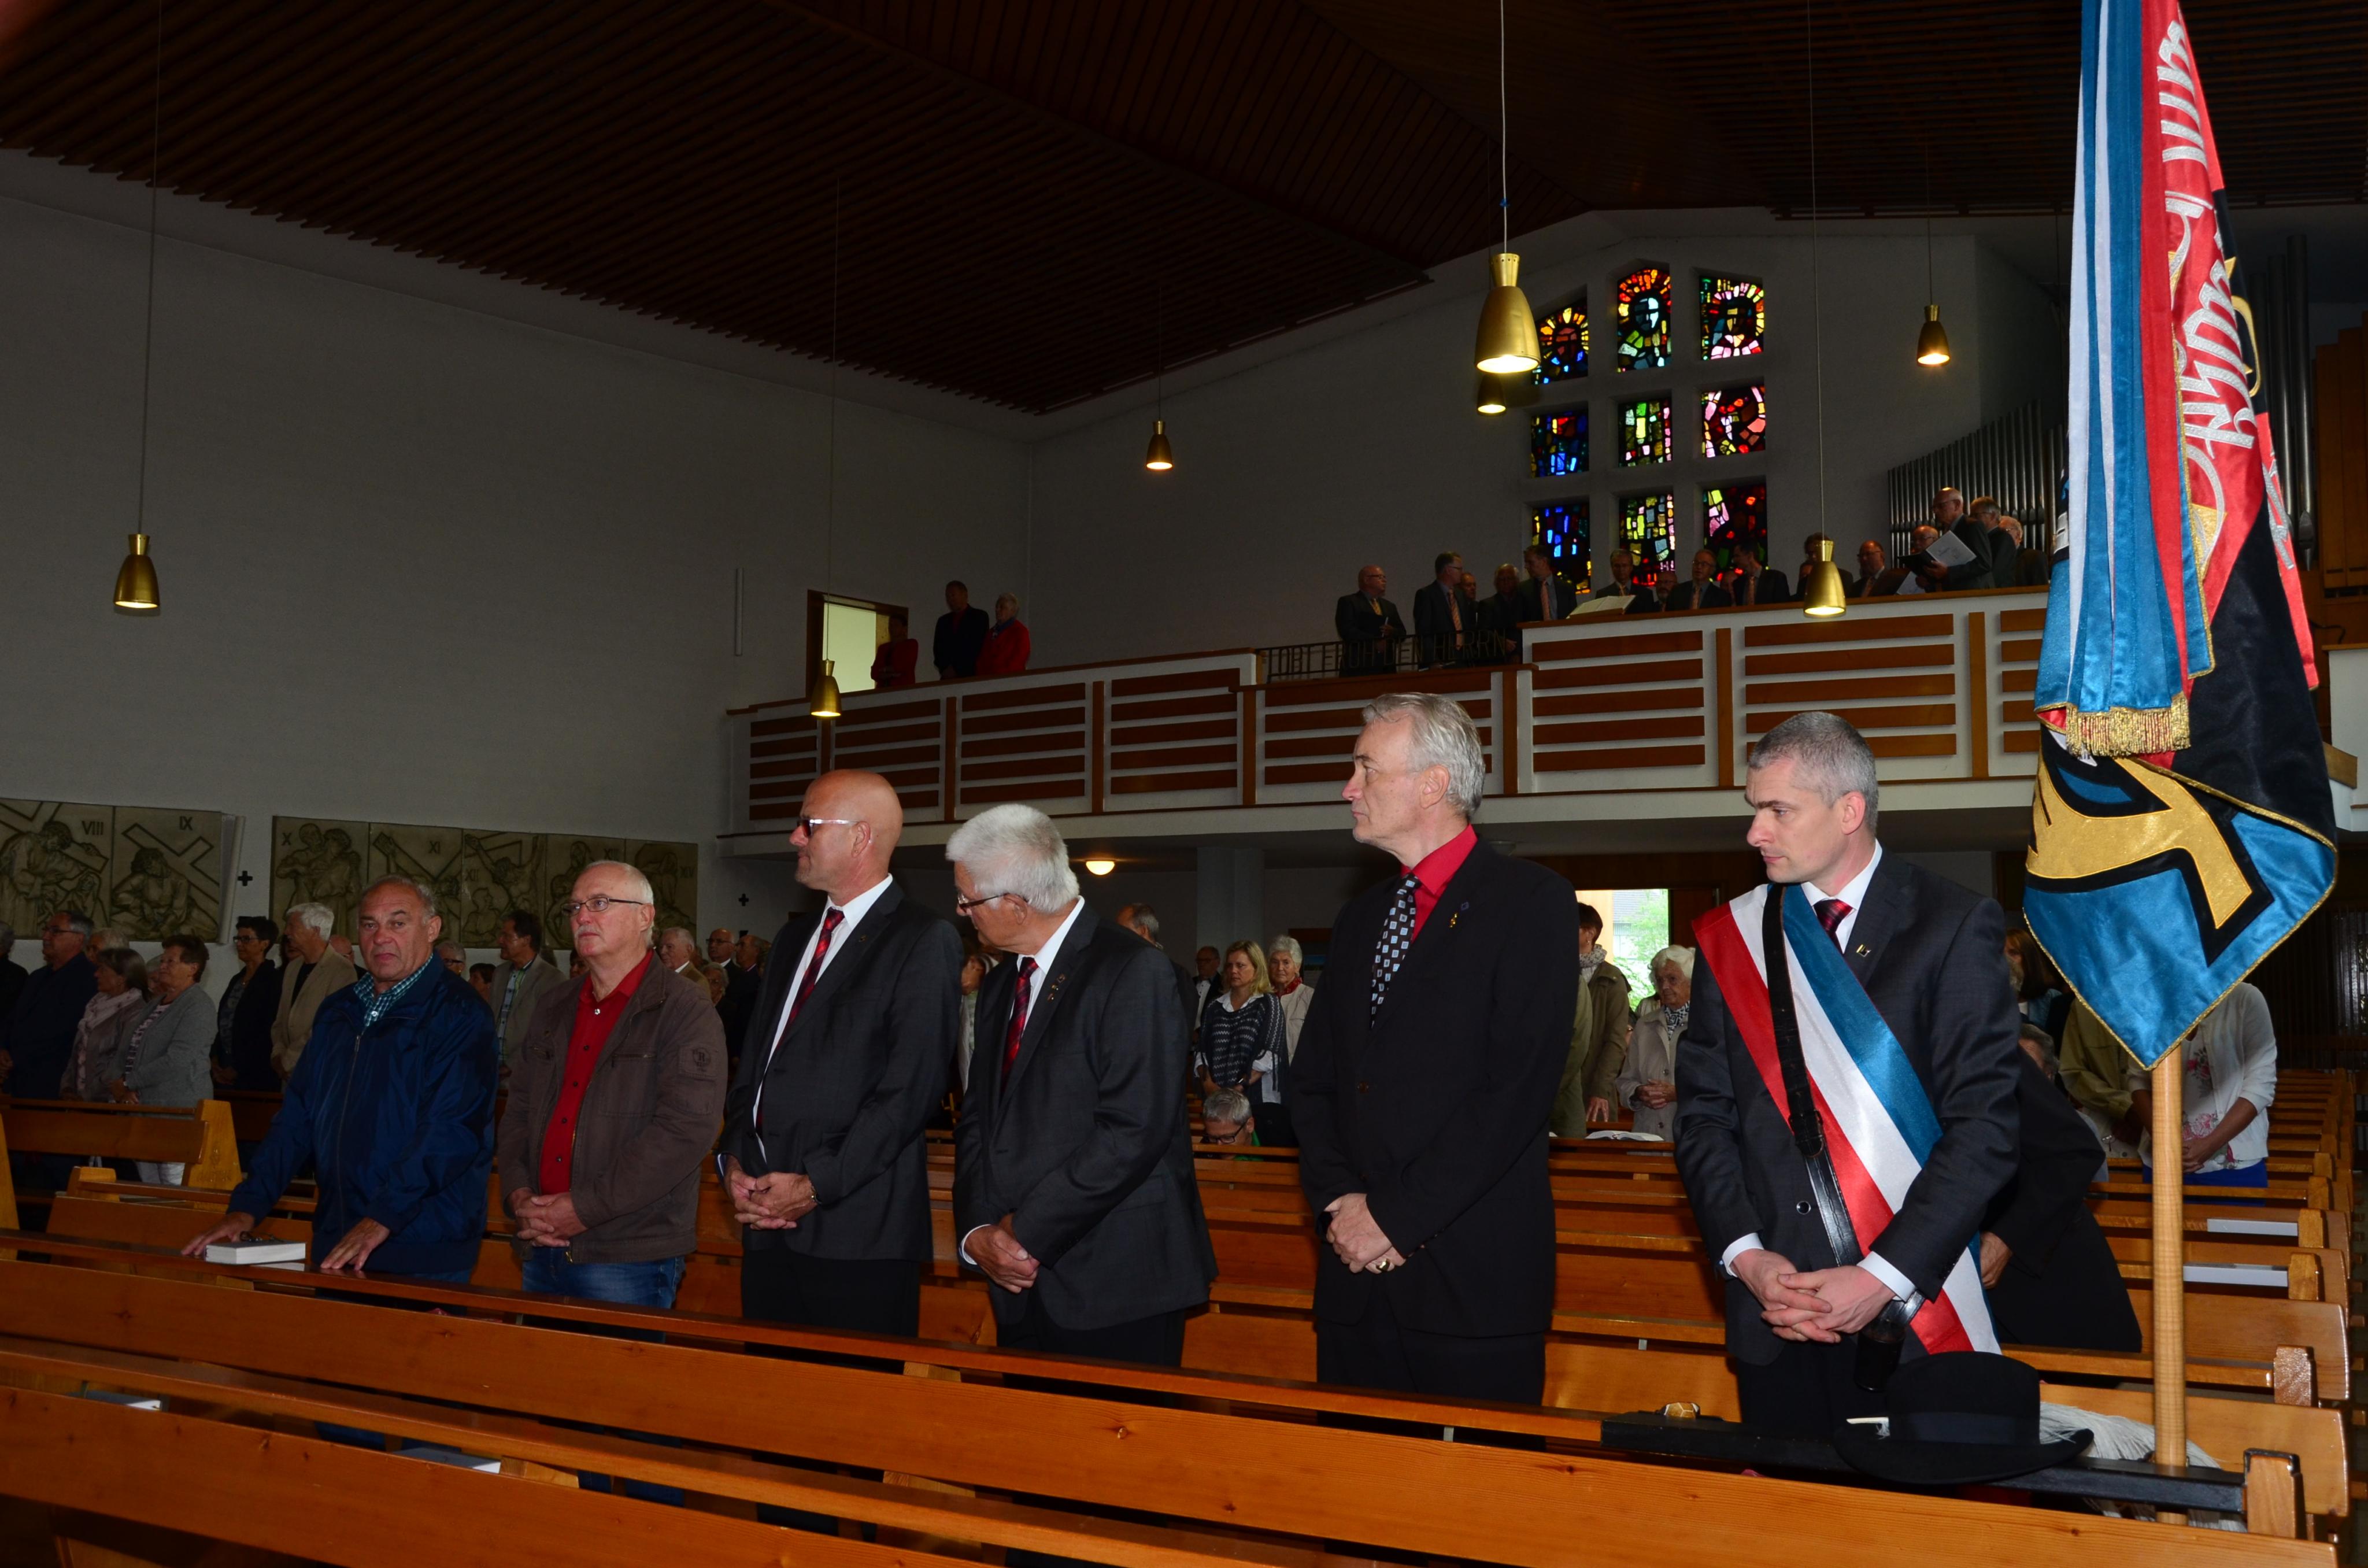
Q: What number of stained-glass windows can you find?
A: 9